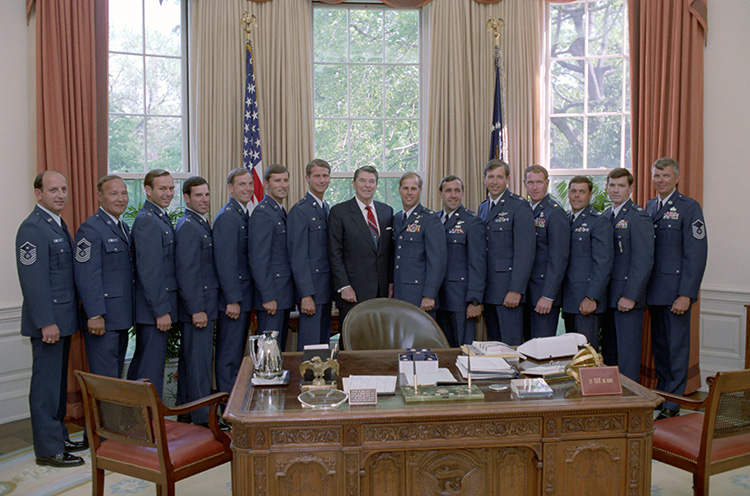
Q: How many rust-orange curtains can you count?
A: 2